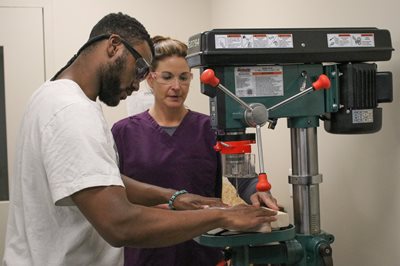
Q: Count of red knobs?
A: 3